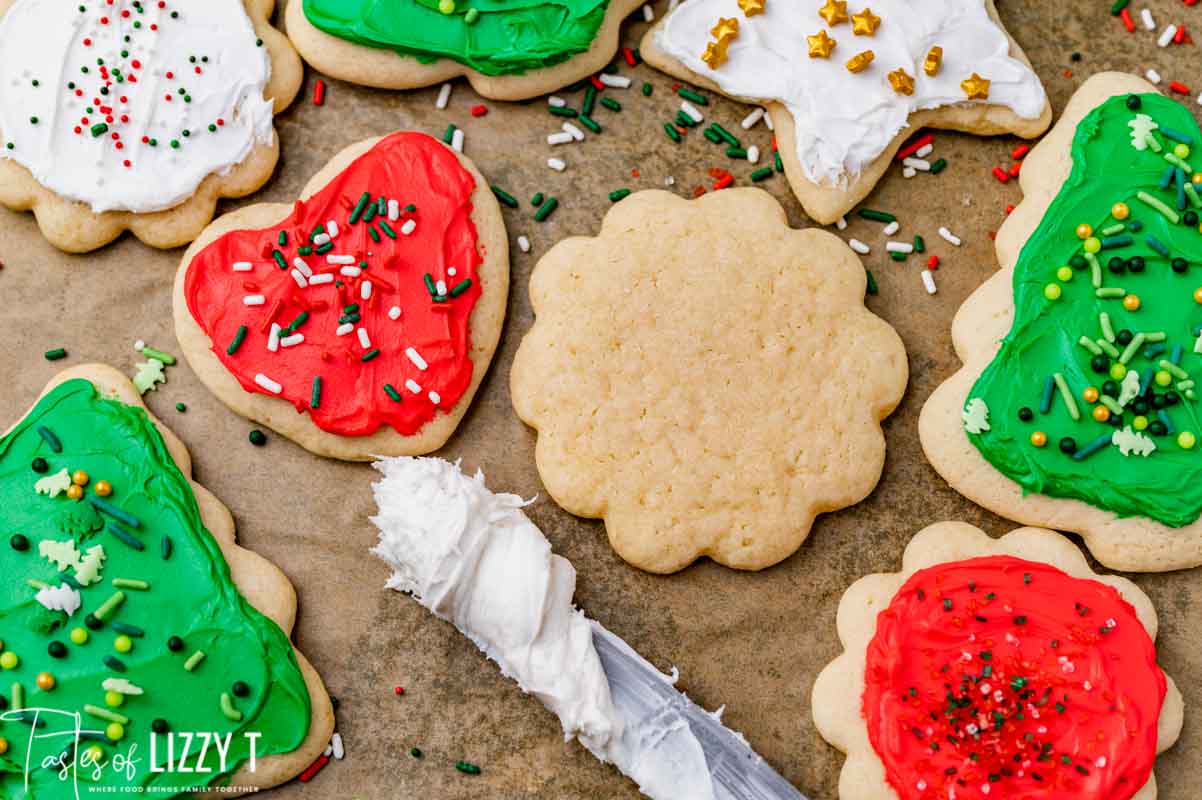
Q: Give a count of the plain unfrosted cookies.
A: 1